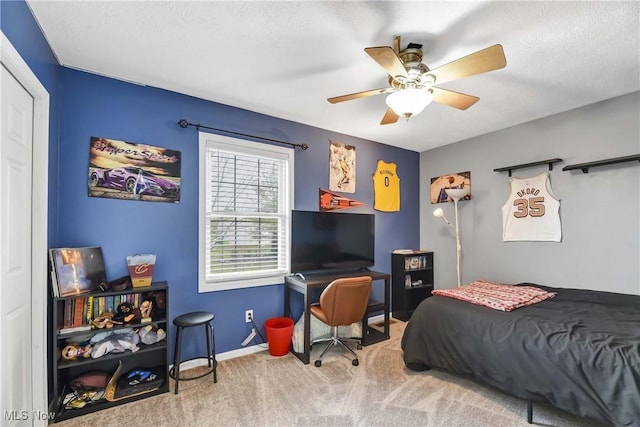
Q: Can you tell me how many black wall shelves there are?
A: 2